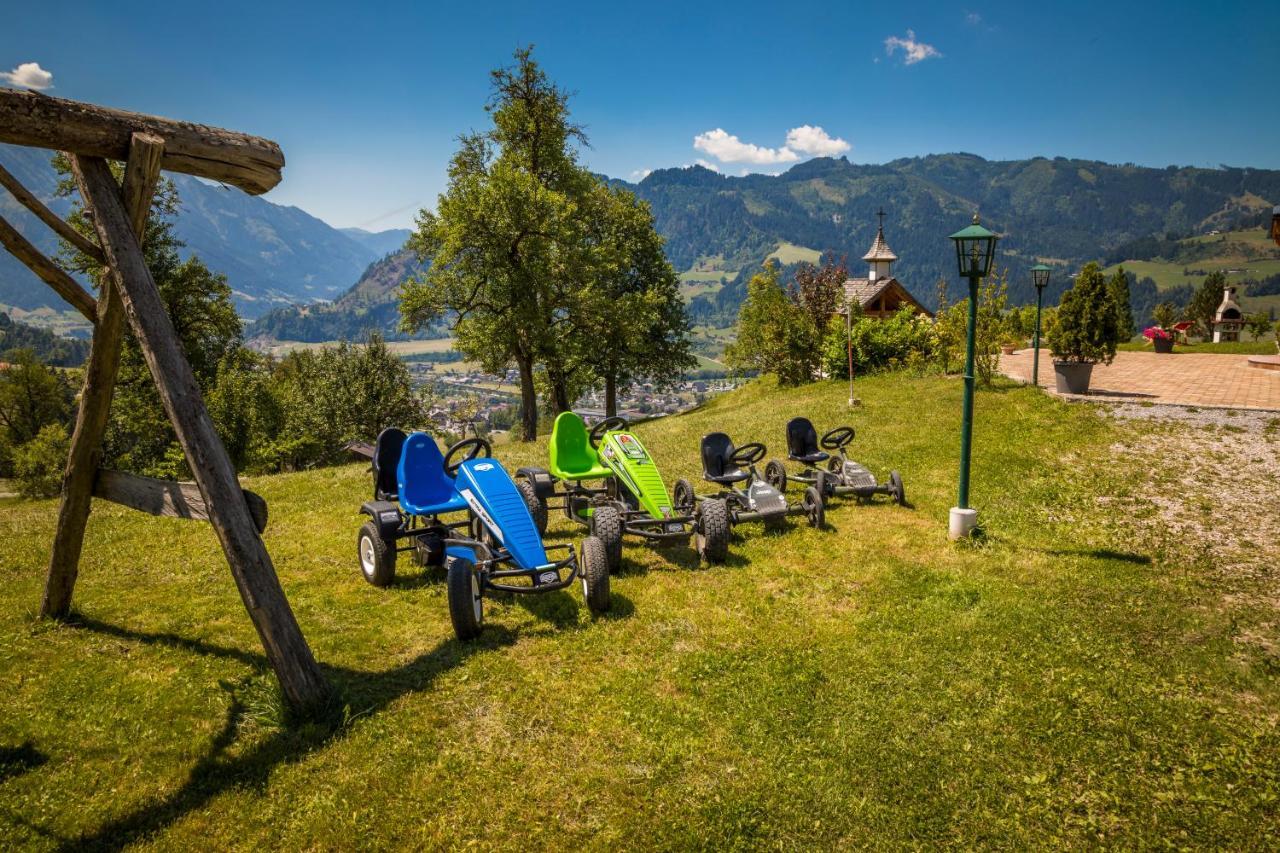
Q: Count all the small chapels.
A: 1